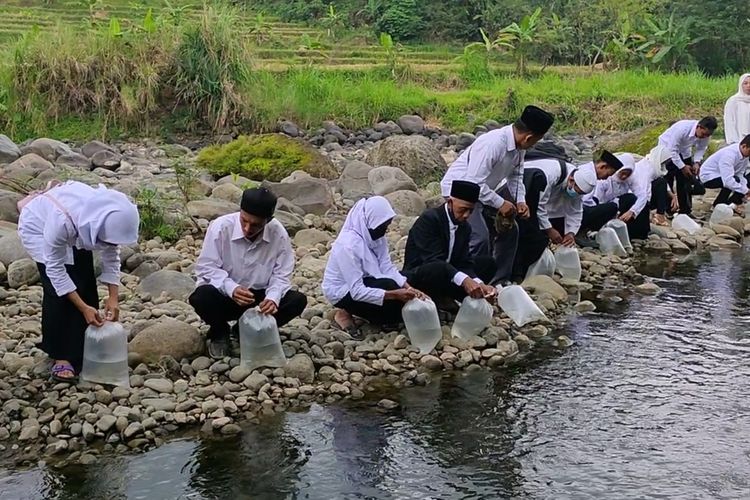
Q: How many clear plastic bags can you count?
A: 11